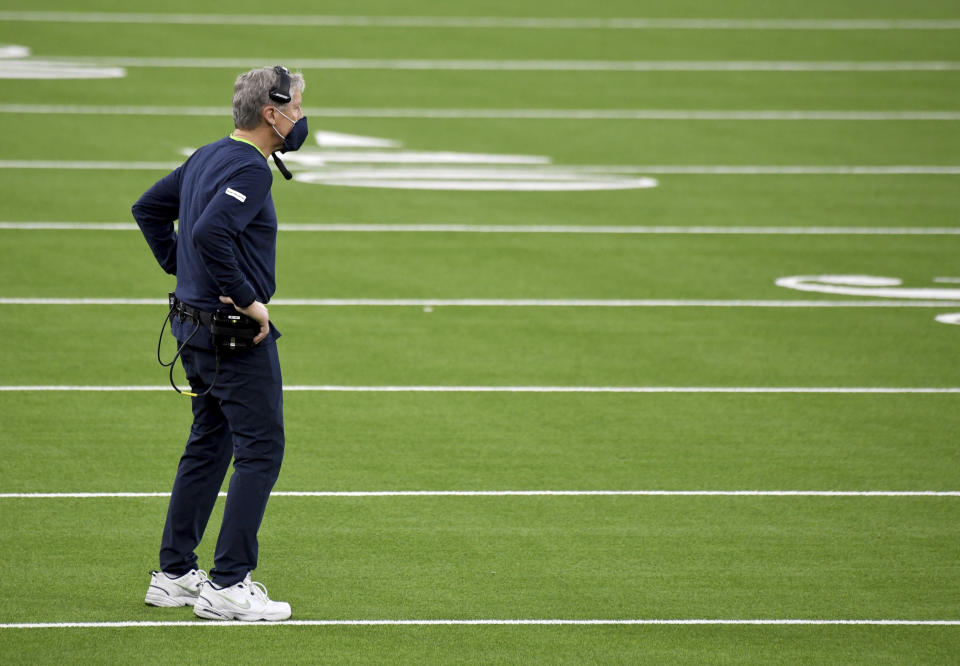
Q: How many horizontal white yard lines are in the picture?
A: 9